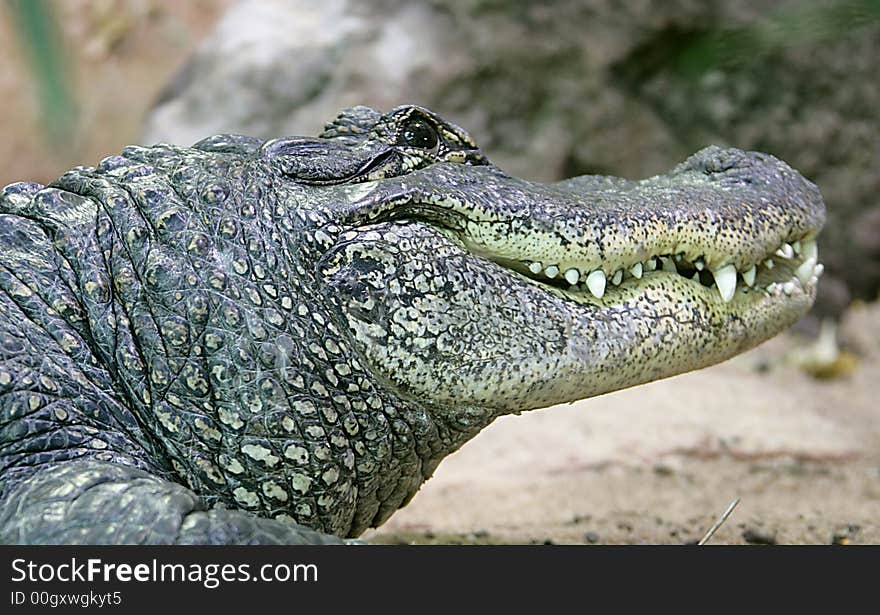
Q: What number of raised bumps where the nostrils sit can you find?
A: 1